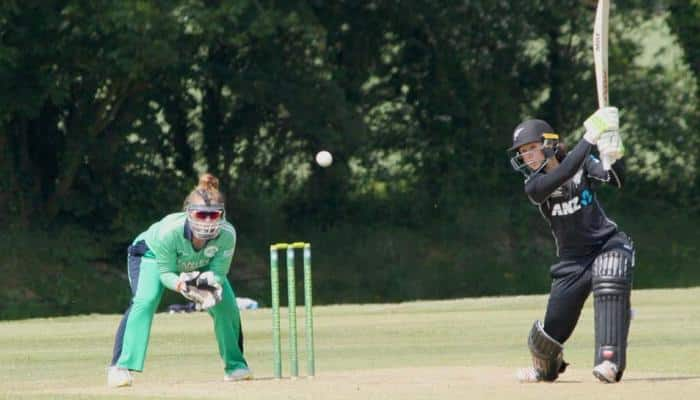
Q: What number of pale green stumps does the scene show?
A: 3